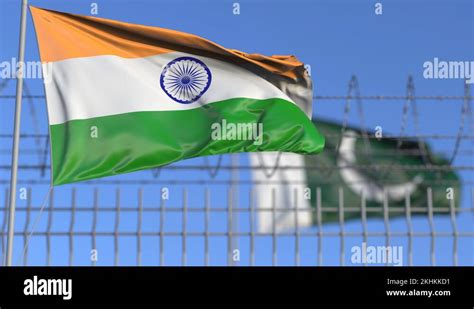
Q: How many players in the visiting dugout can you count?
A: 0